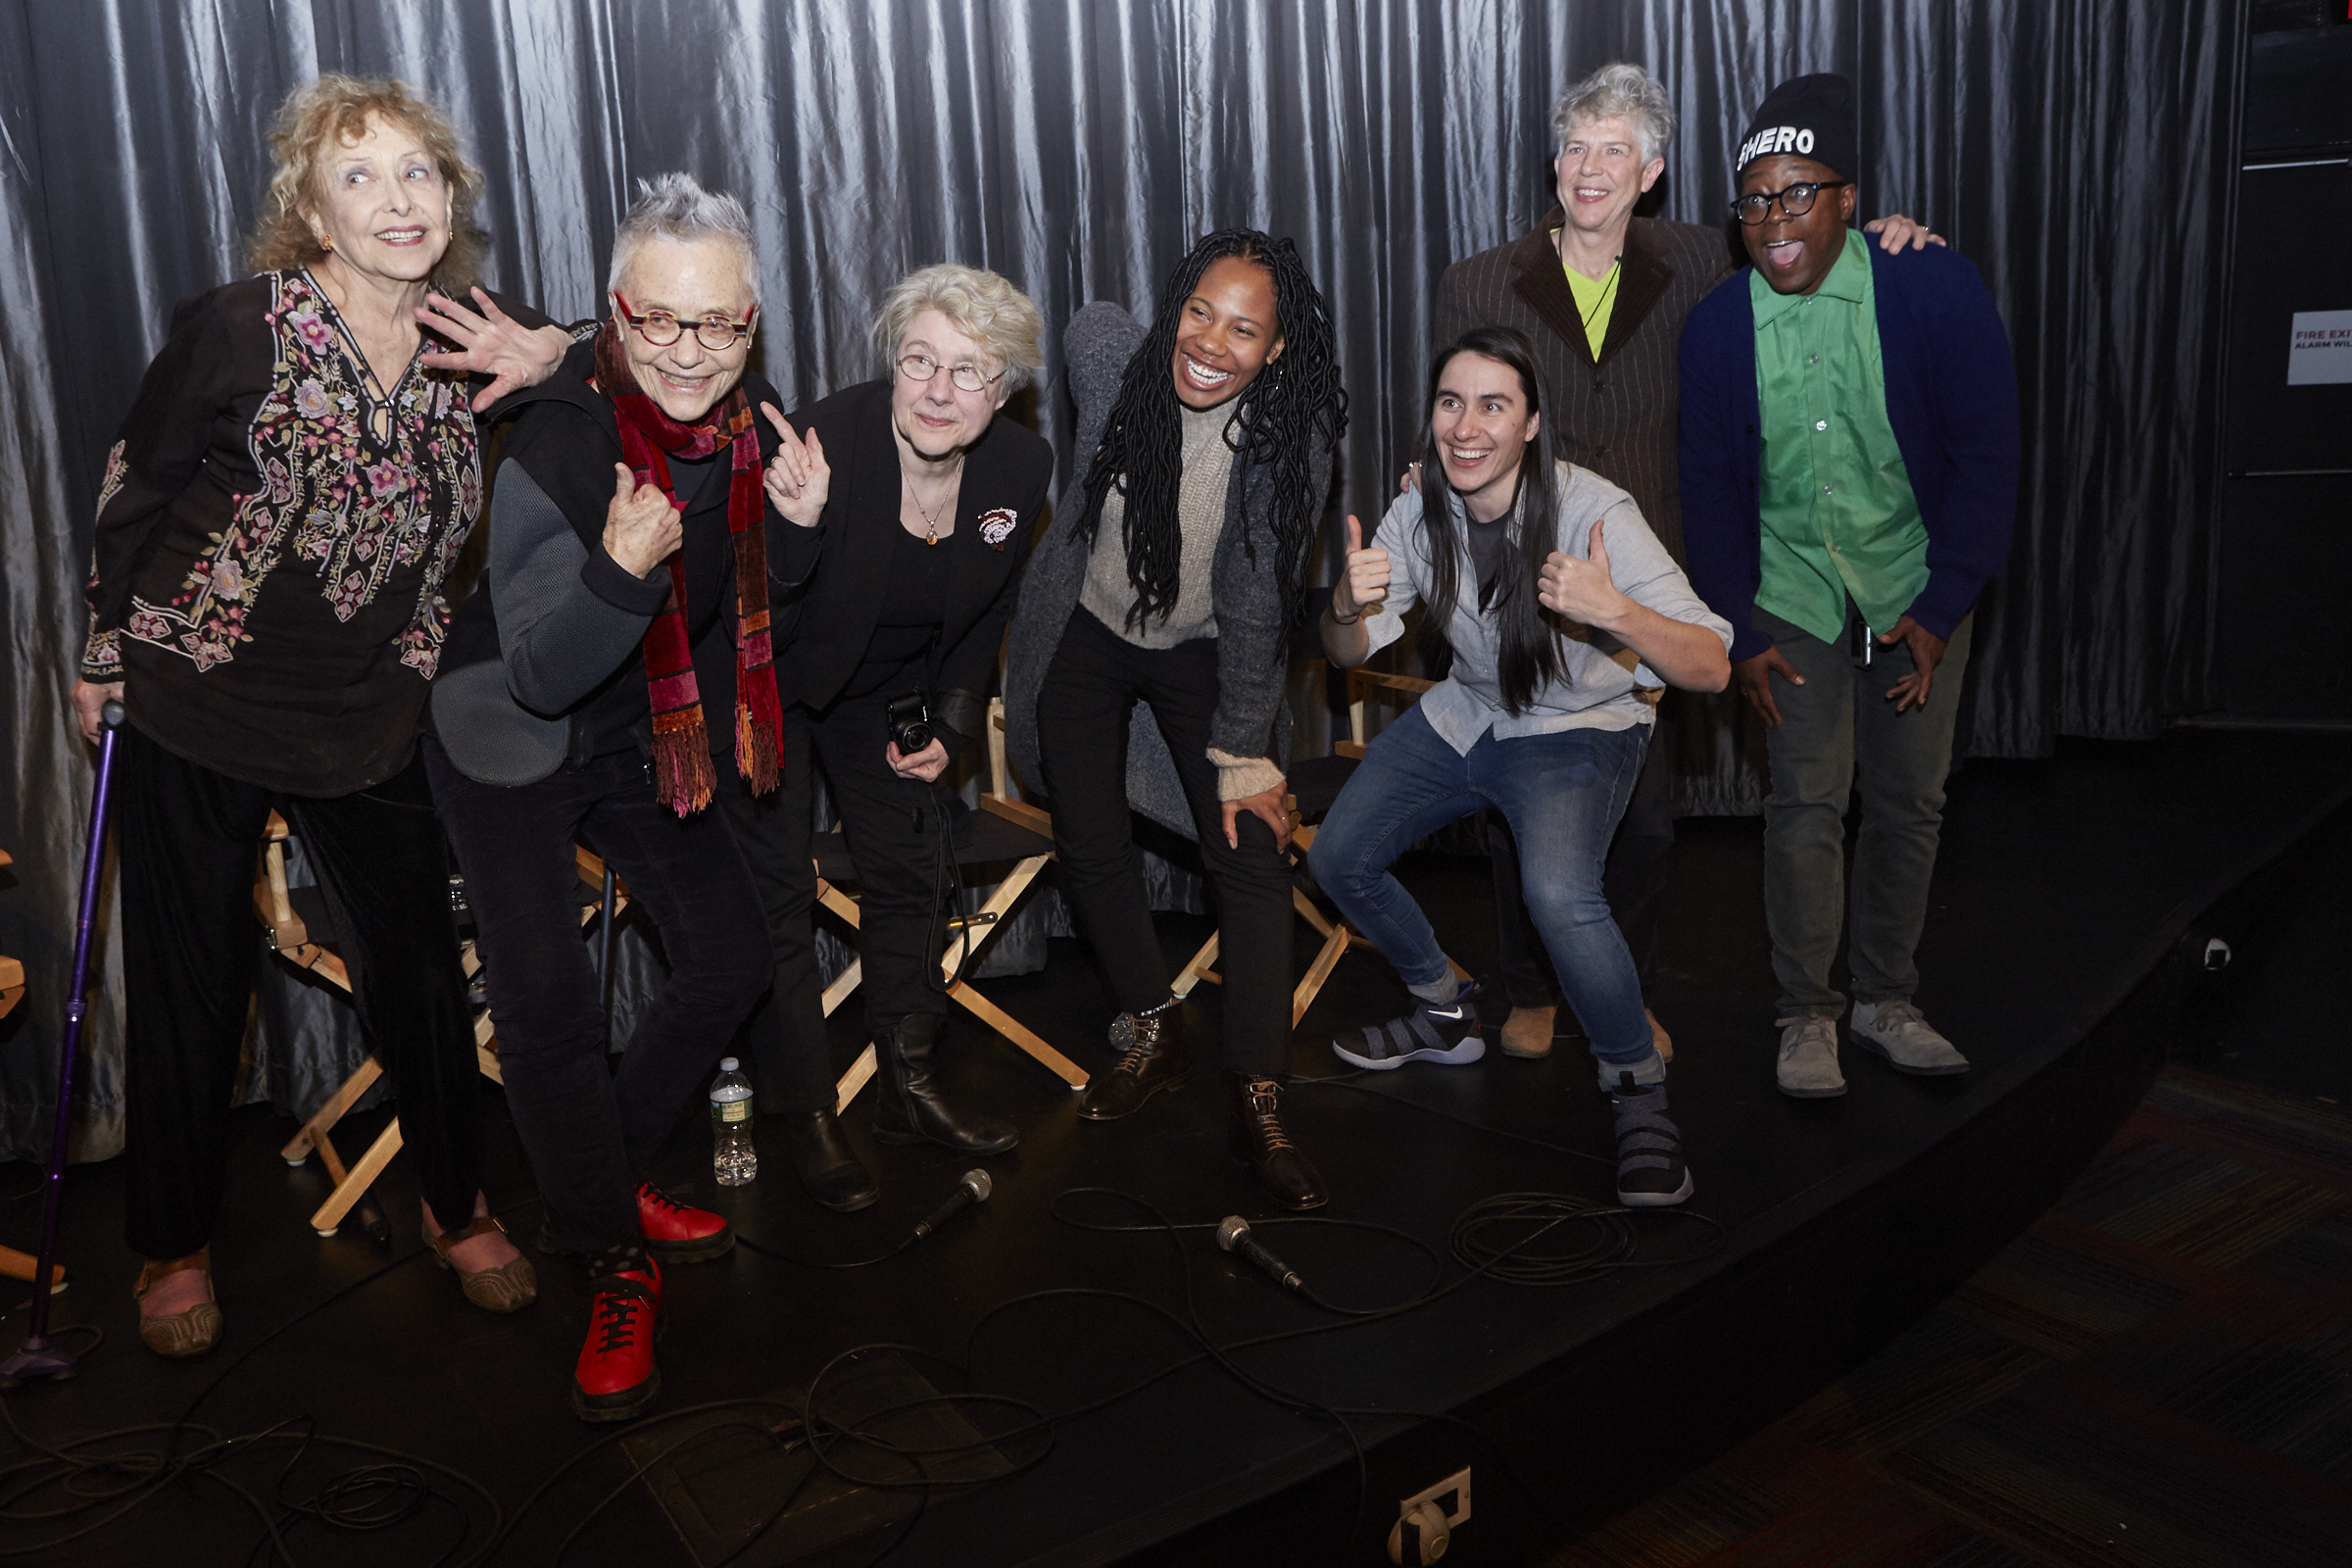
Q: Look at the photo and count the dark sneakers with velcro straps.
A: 2